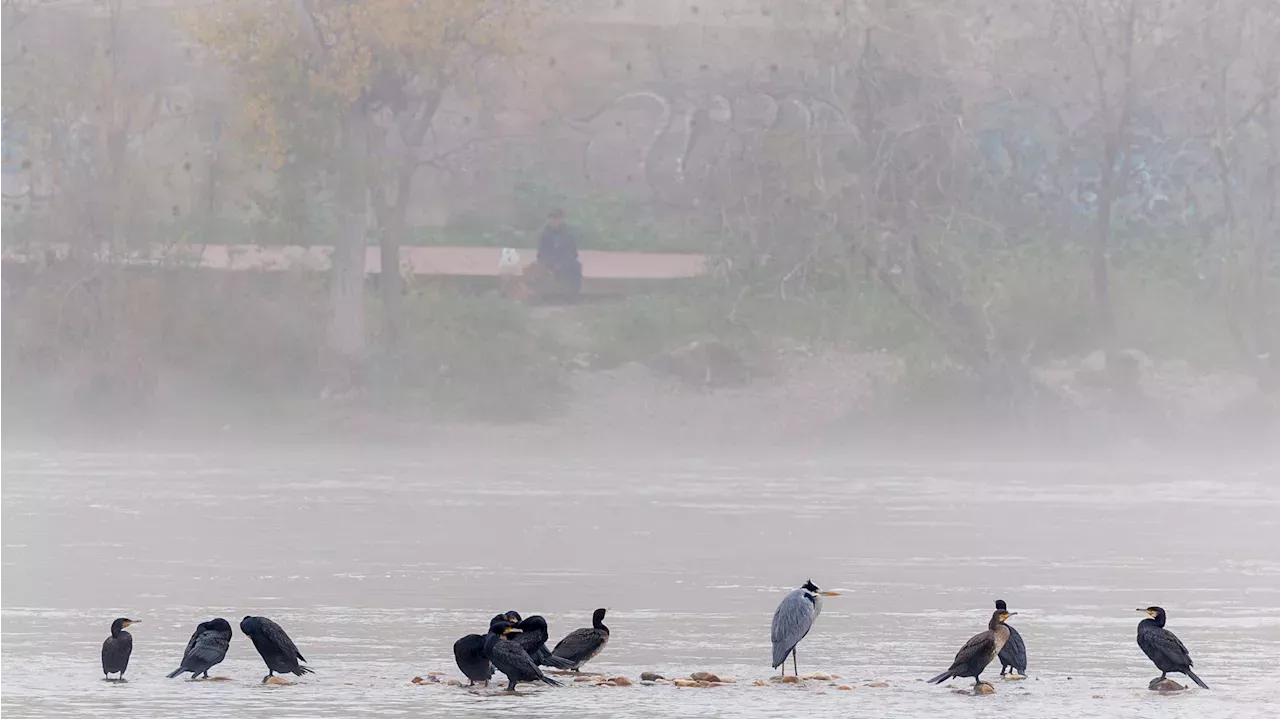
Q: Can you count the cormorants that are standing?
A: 11